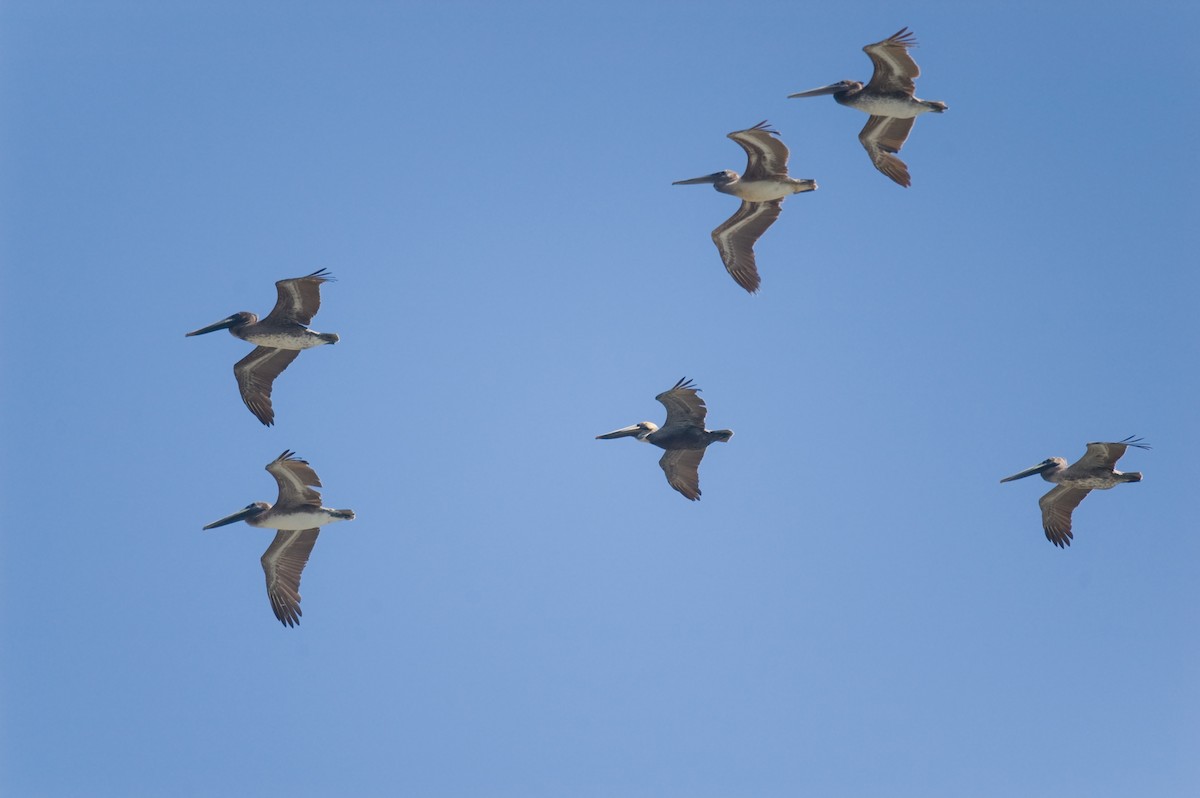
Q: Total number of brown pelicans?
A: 6